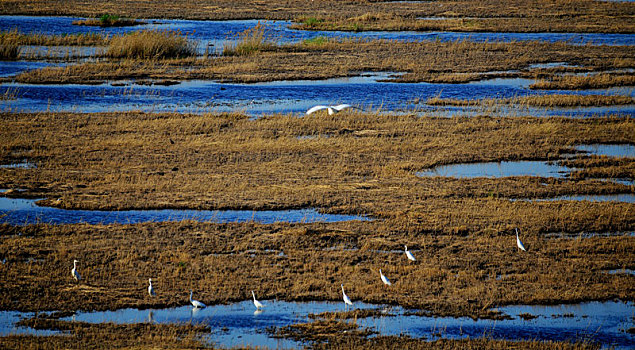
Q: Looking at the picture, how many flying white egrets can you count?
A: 1